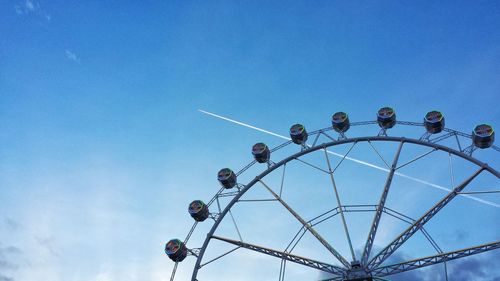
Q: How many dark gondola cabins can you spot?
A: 9